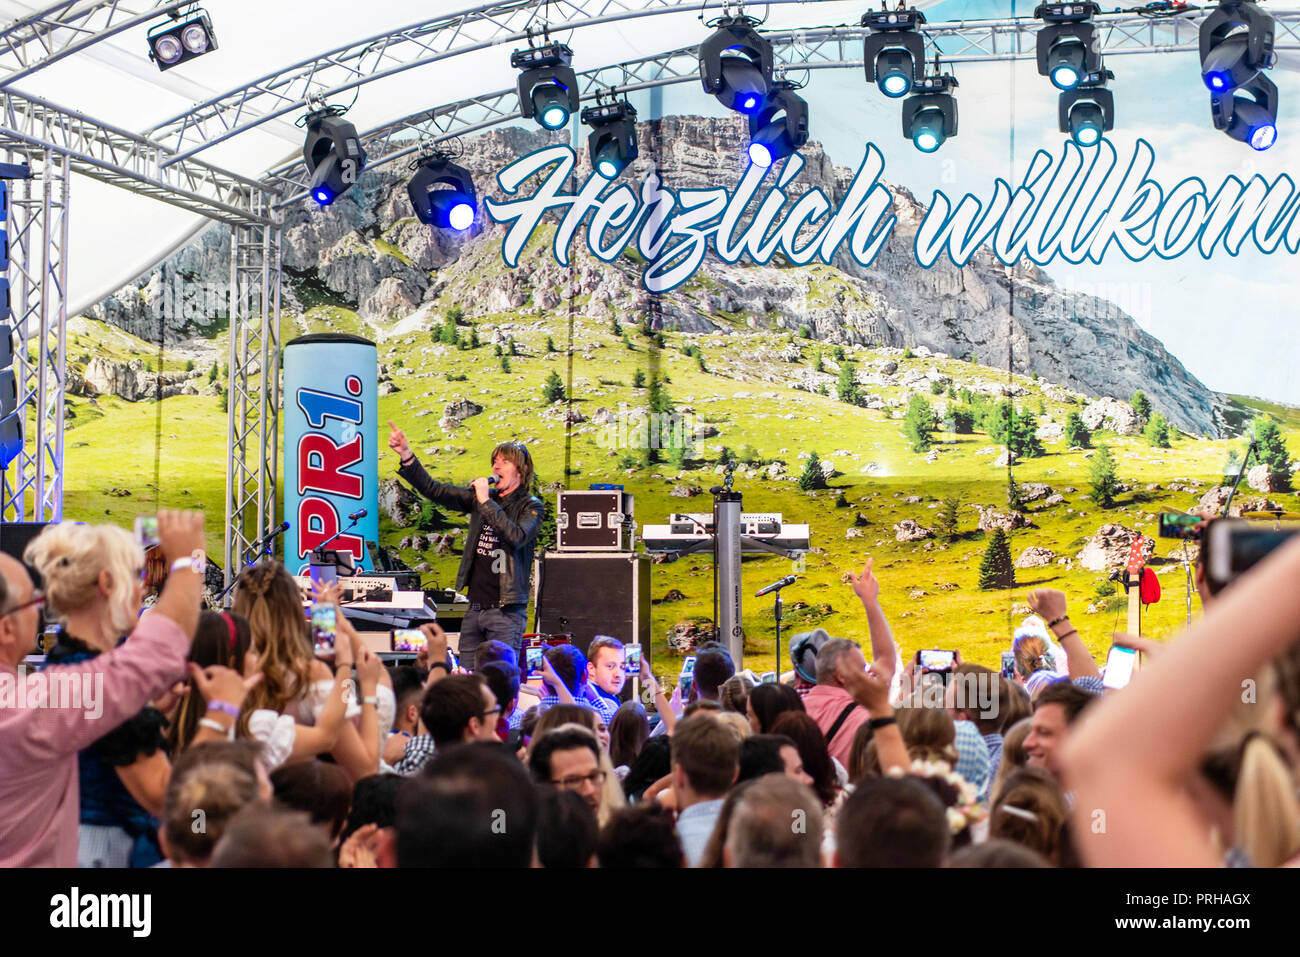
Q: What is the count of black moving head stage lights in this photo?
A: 12